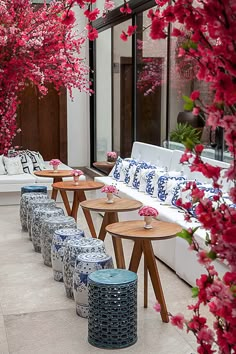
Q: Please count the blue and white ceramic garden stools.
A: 7